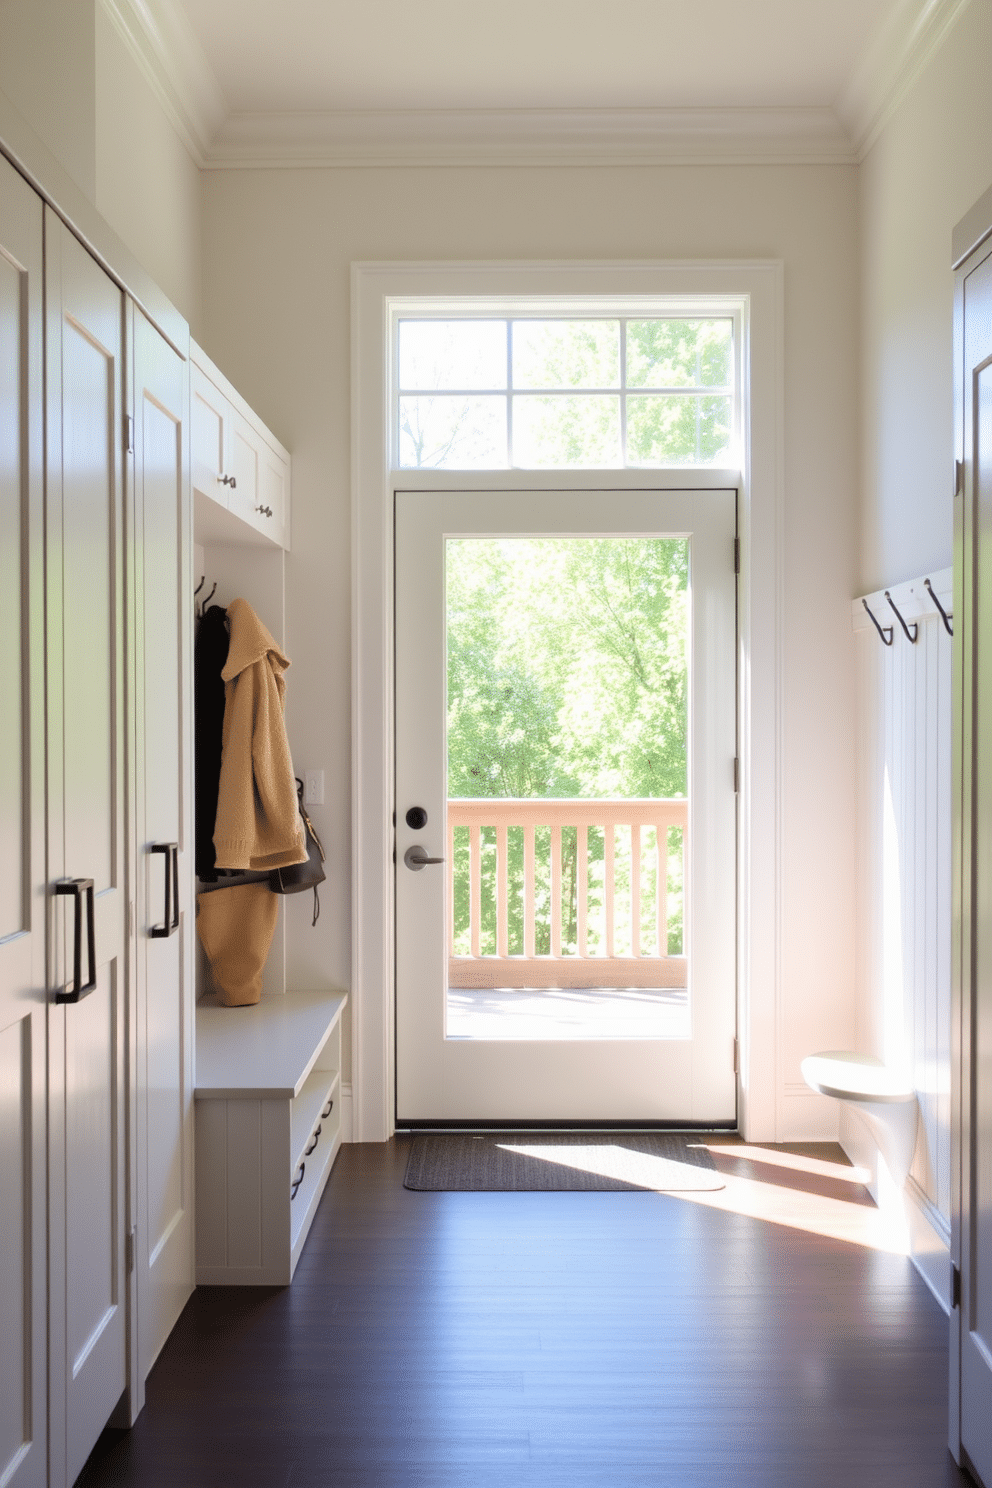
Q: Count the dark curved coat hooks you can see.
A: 5